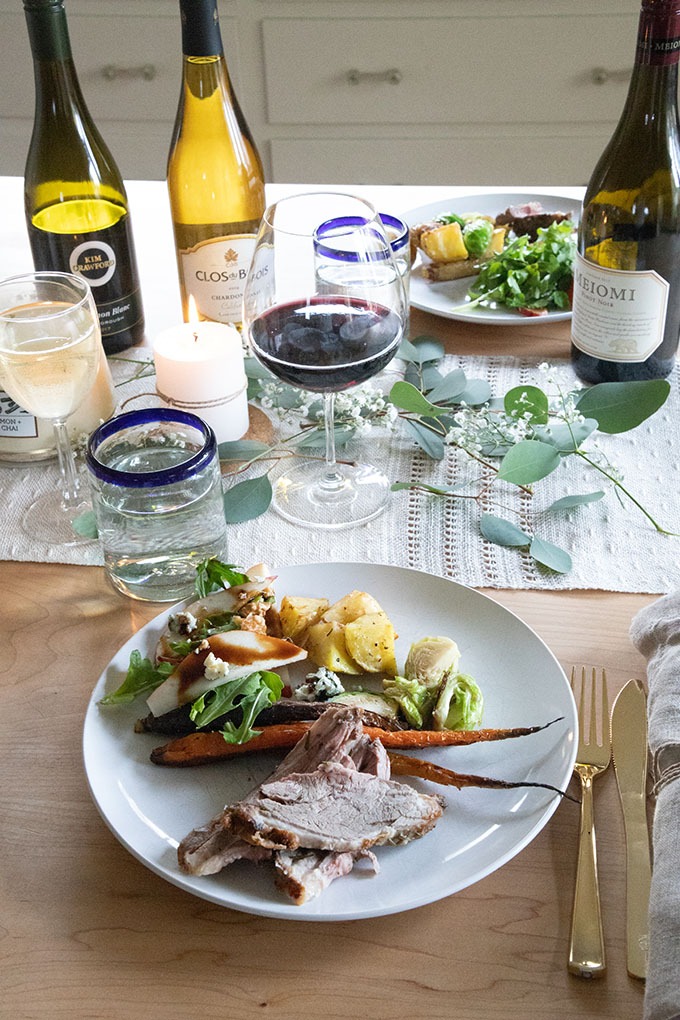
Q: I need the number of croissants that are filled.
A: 0